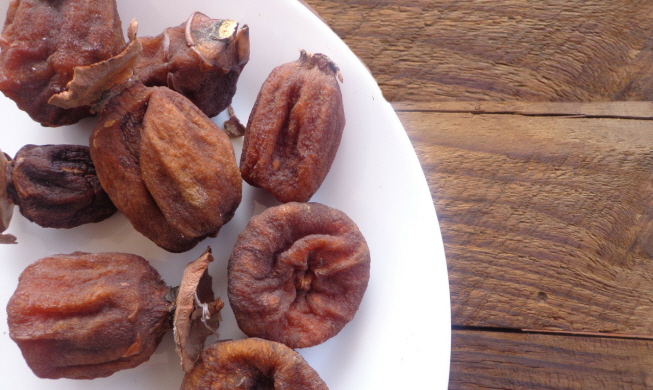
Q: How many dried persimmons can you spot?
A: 8